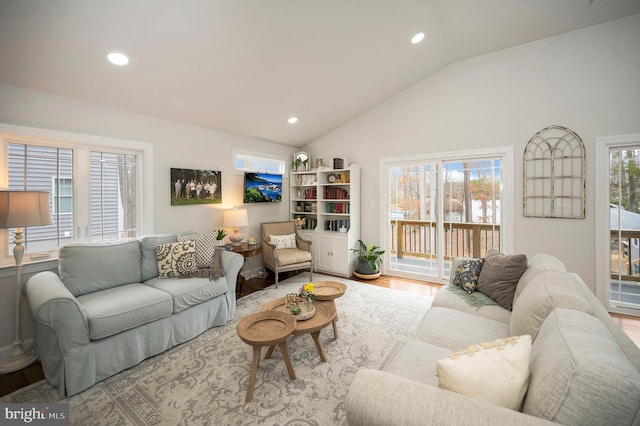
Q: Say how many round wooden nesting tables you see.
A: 3